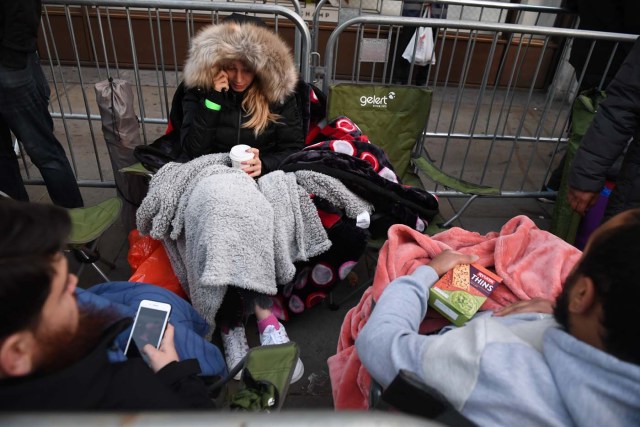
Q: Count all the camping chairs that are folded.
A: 2